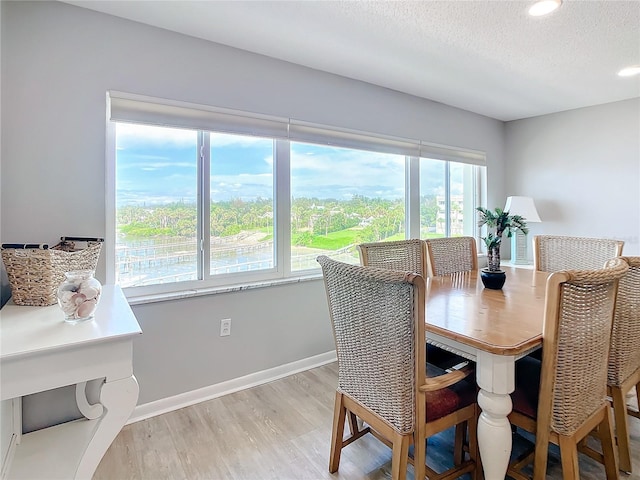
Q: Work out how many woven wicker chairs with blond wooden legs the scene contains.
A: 6